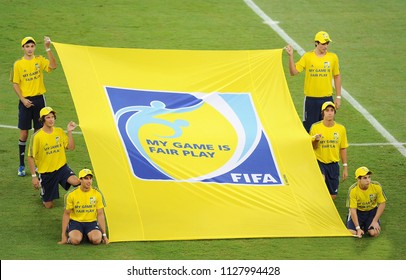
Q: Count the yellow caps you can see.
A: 6